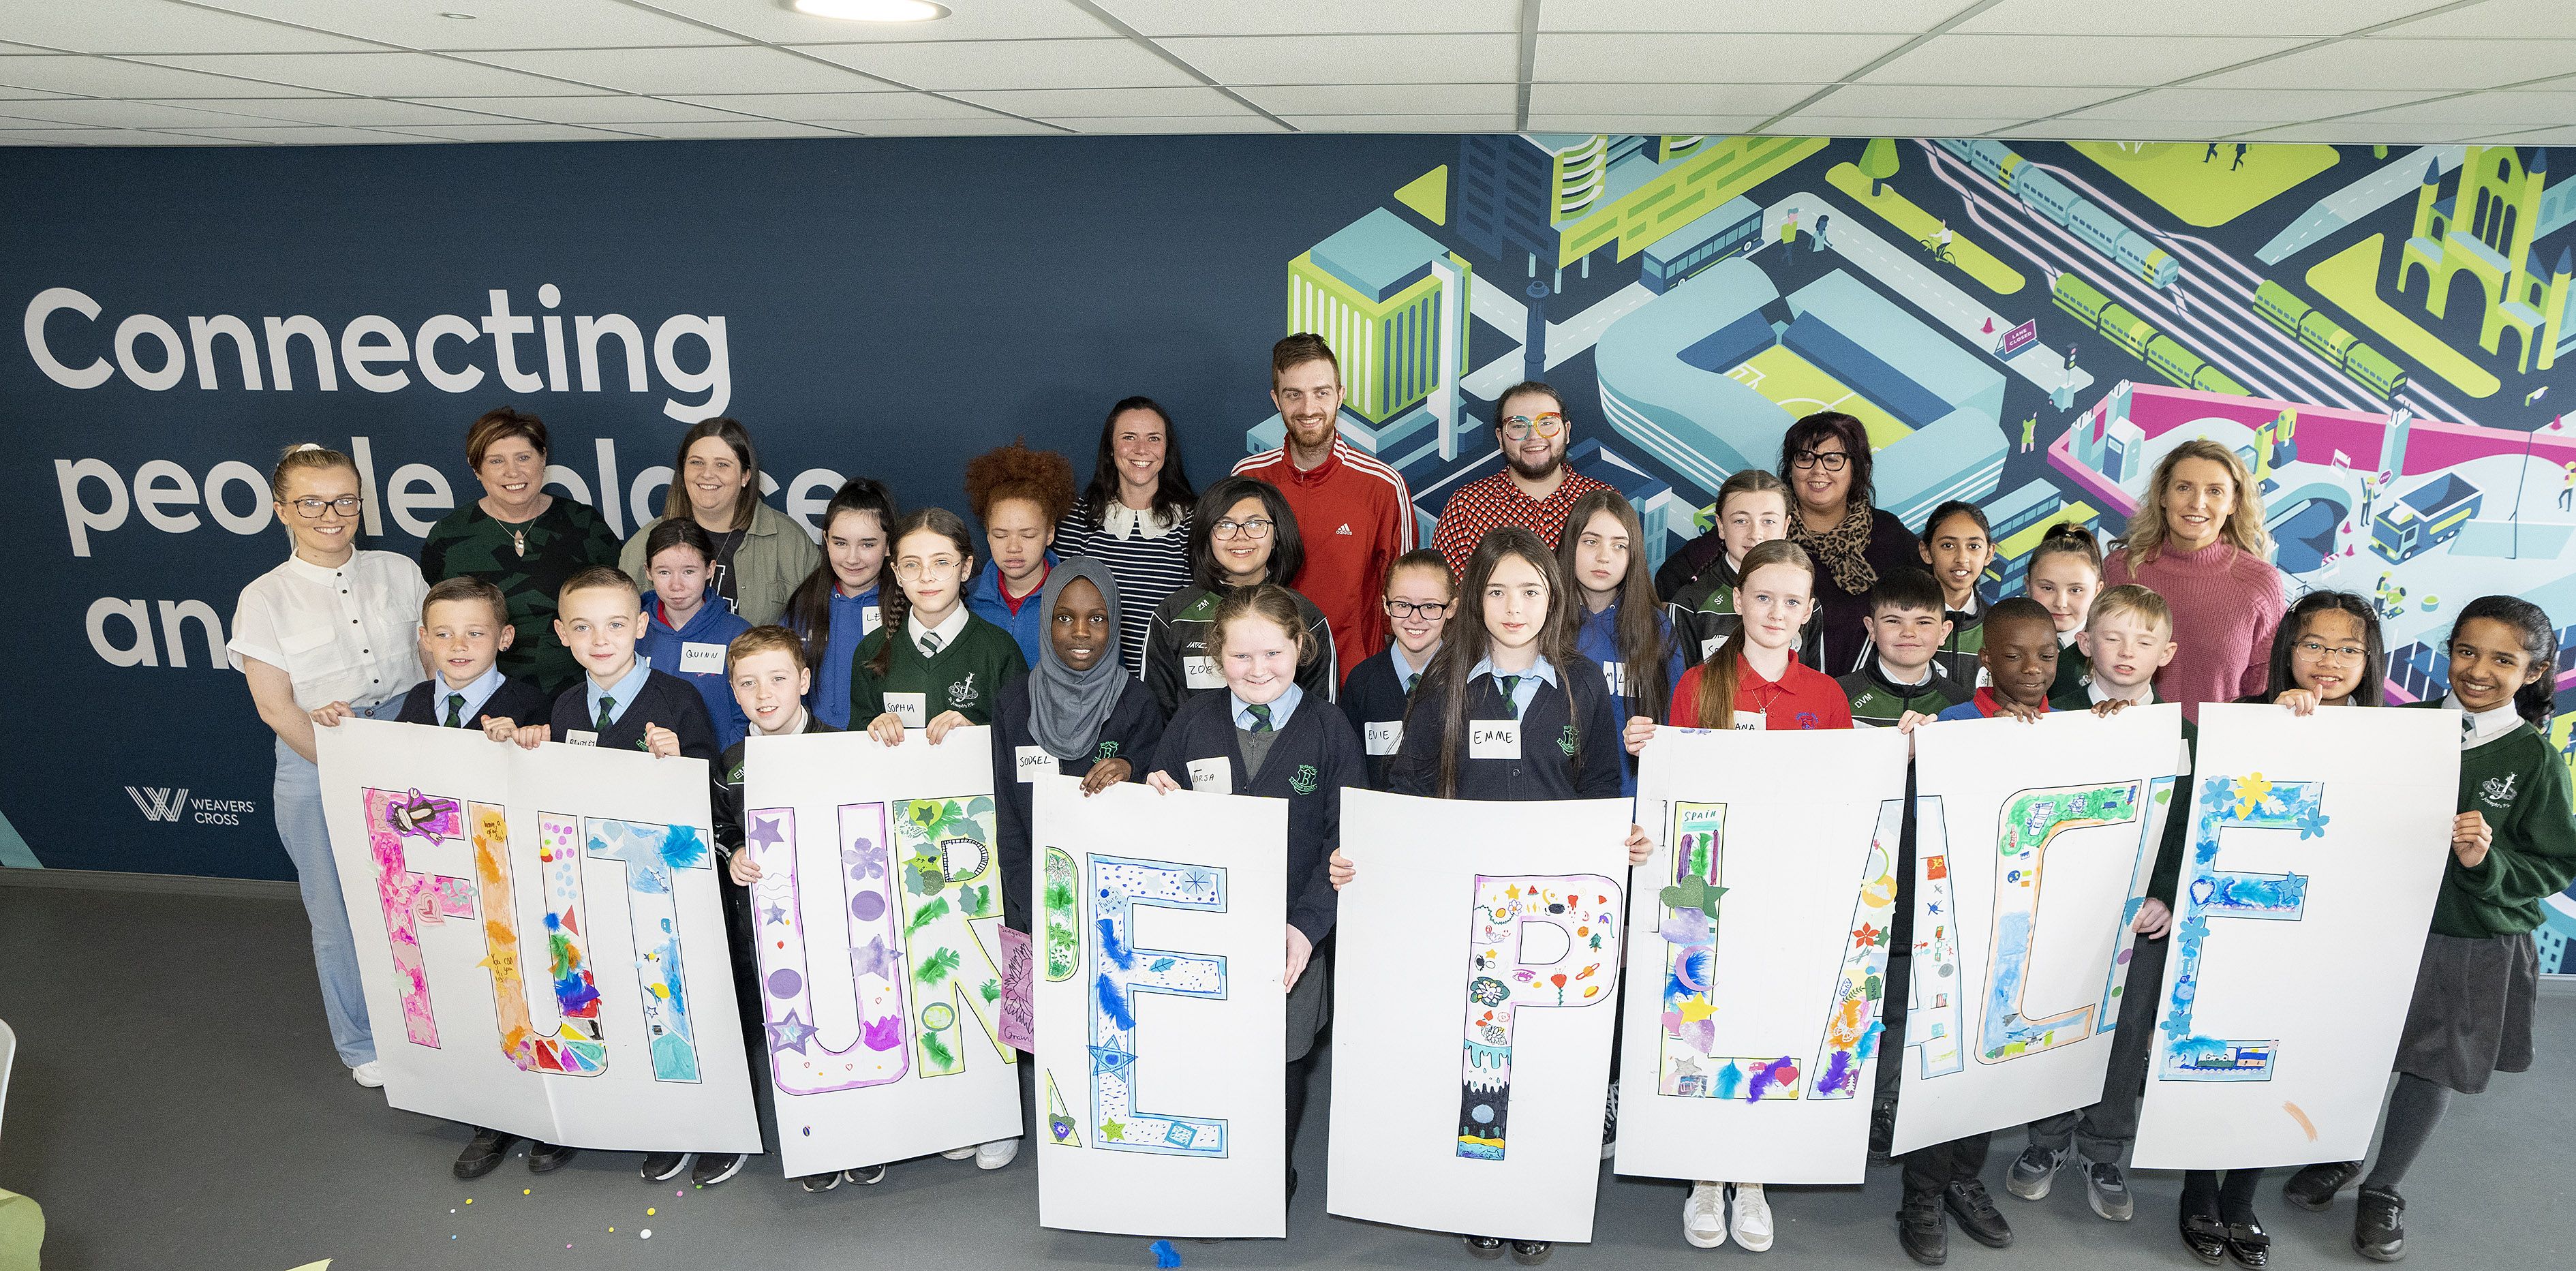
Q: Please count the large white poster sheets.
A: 7